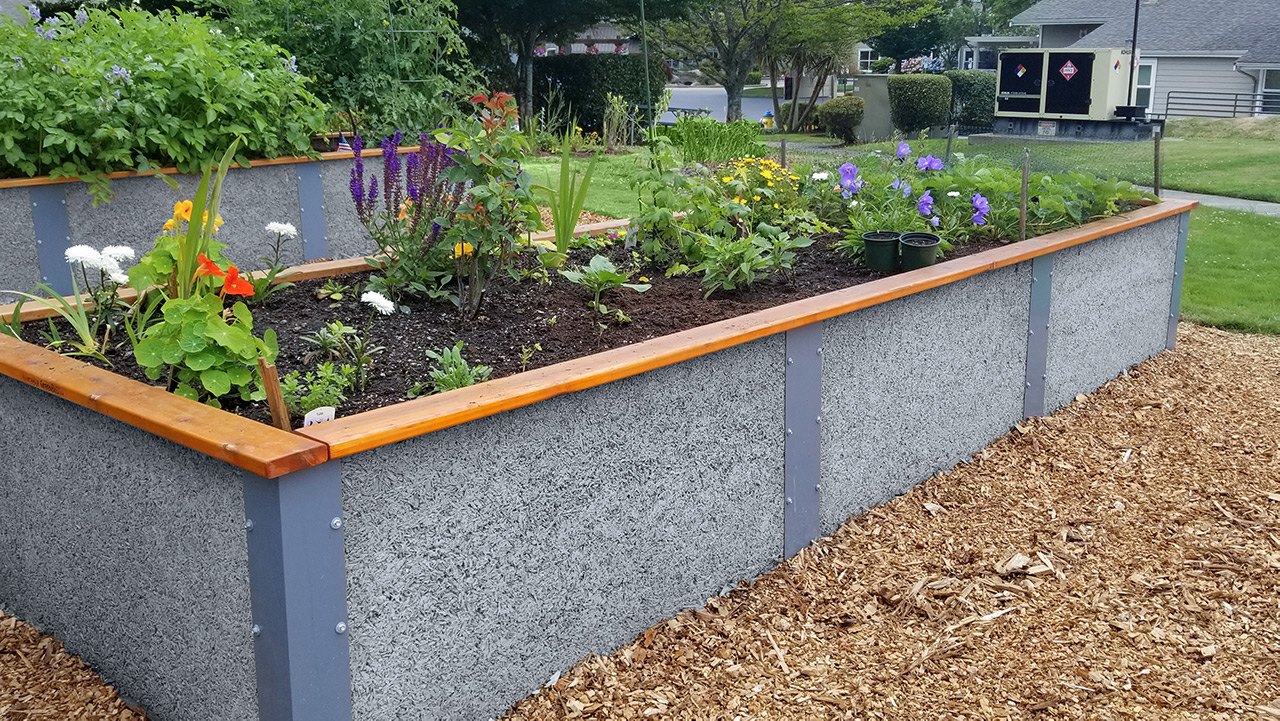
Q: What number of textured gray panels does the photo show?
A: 7